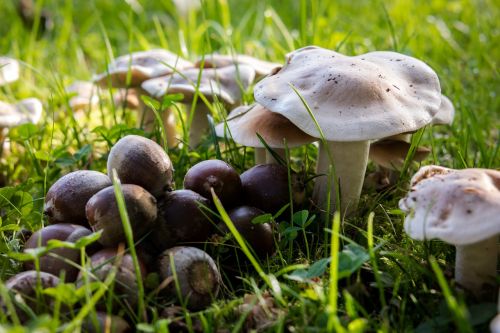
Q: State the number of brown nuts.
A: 12